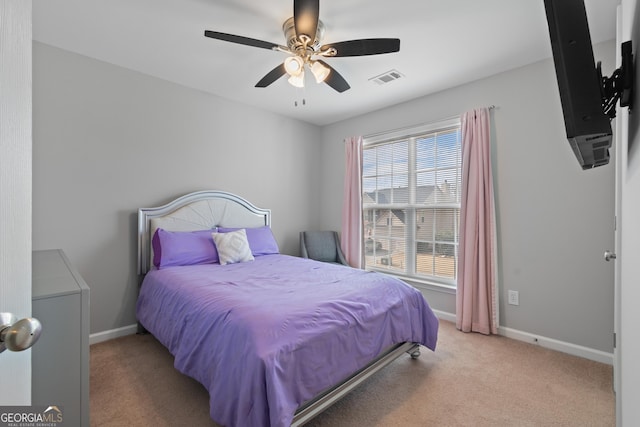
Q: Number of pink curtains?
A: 2